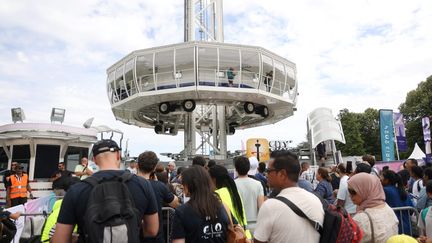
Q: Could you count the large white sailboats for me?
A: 0